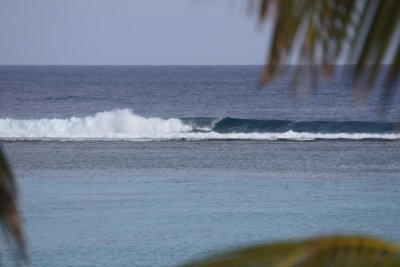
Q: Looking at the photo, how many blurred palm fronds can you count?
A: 3